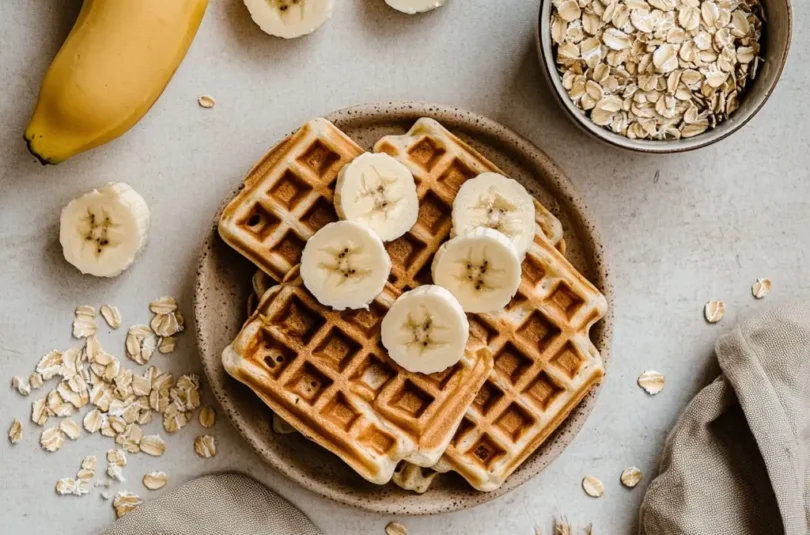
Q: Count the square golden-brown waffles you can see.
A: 4